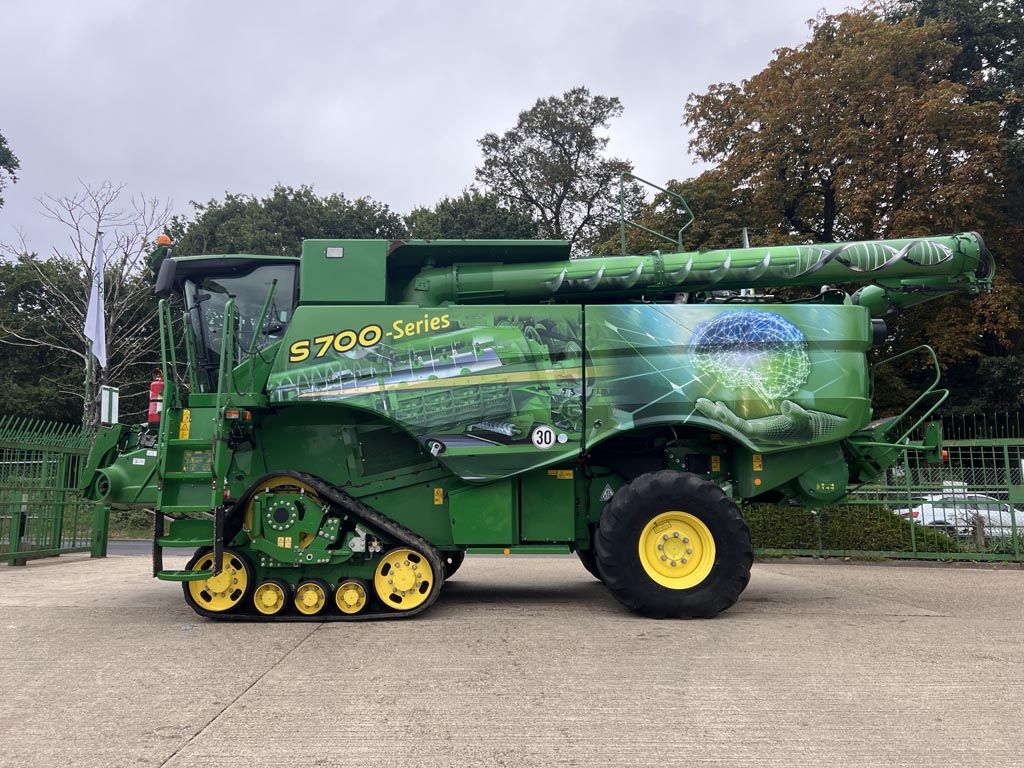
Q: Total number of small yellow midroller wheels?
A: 3